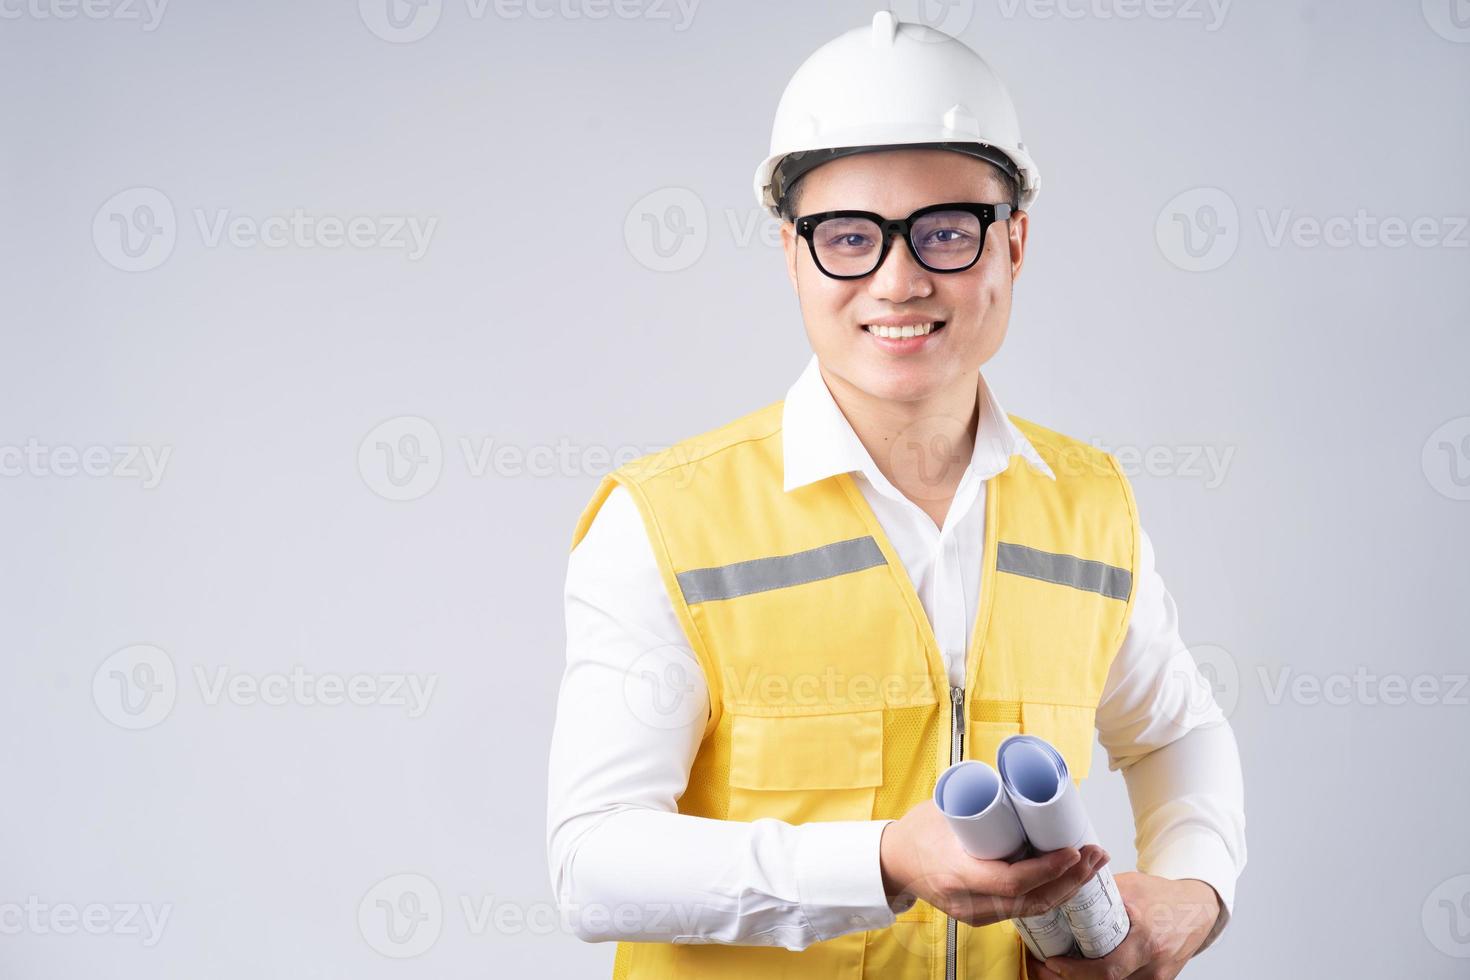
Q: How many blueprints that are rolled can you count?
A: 2